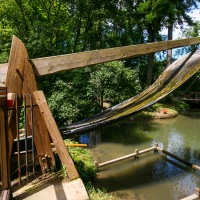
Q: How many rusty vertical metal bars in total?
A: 3